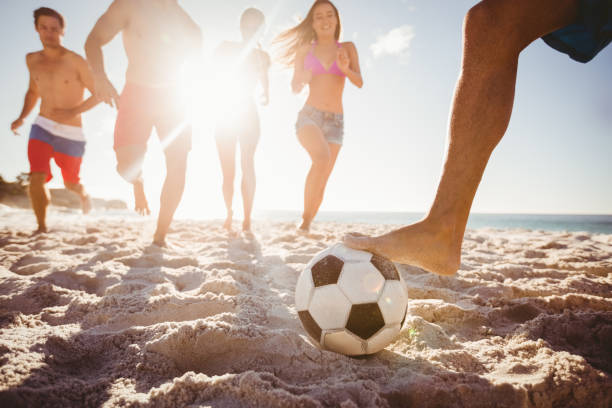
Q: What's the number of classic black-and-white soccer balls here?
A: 1